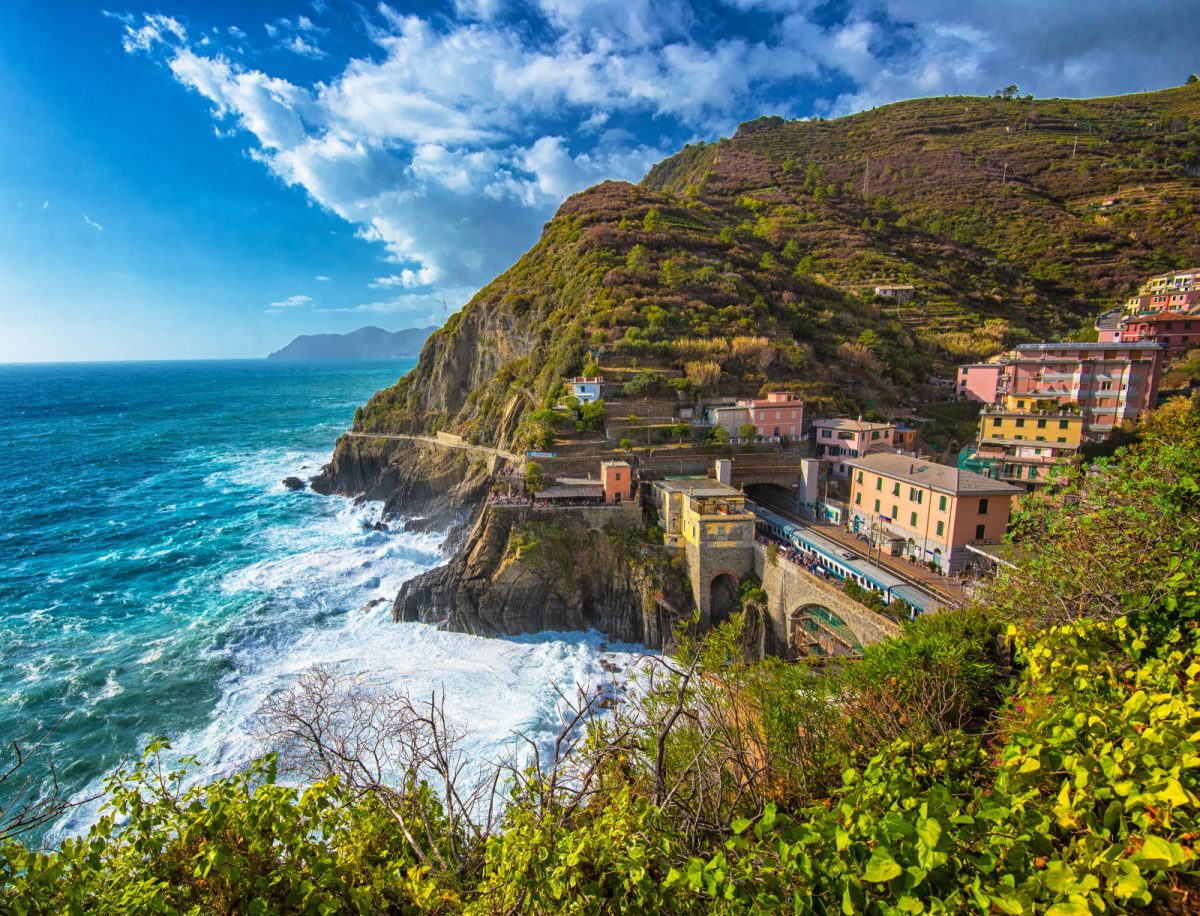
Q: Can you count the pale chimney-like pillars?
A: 2